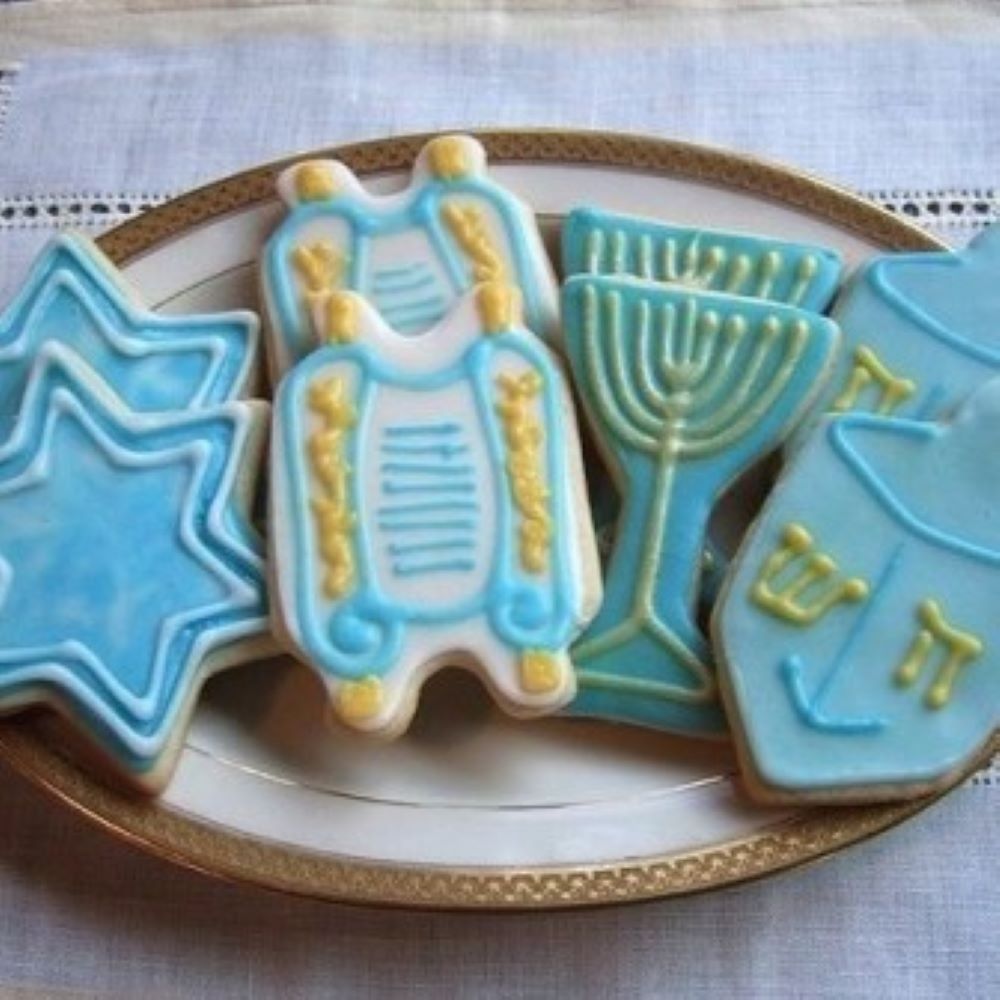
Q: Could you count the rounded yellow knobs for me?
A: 6